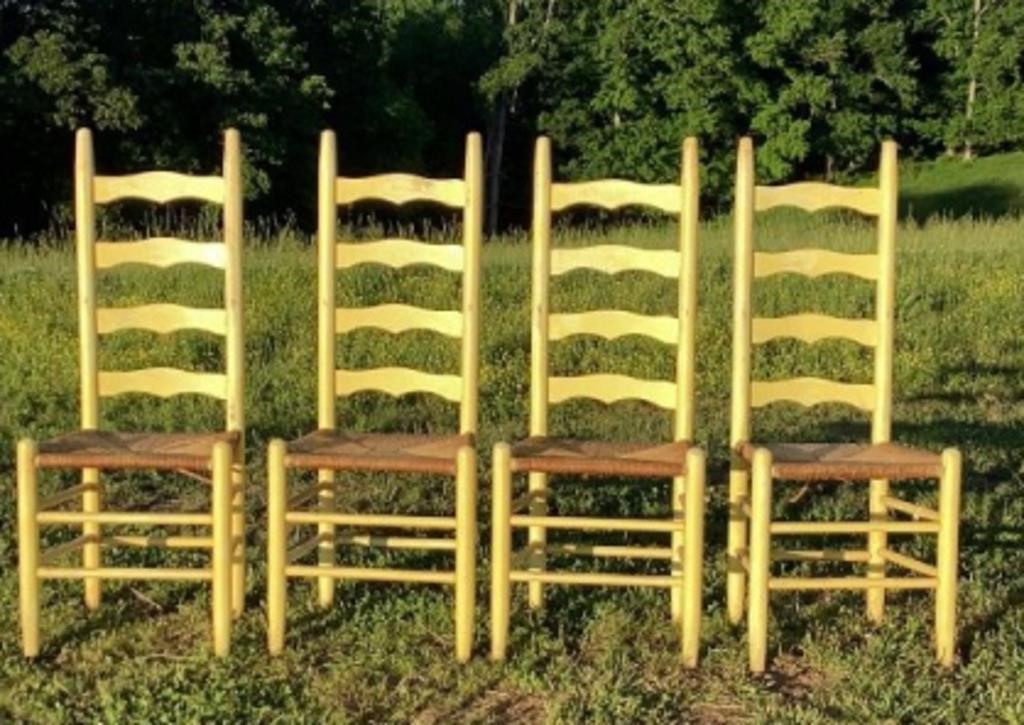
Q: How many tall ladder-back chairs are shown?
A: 4